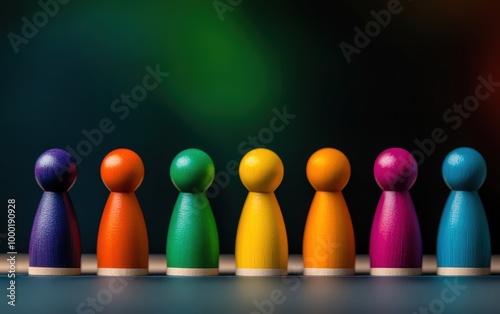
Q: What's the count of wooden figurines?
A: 7